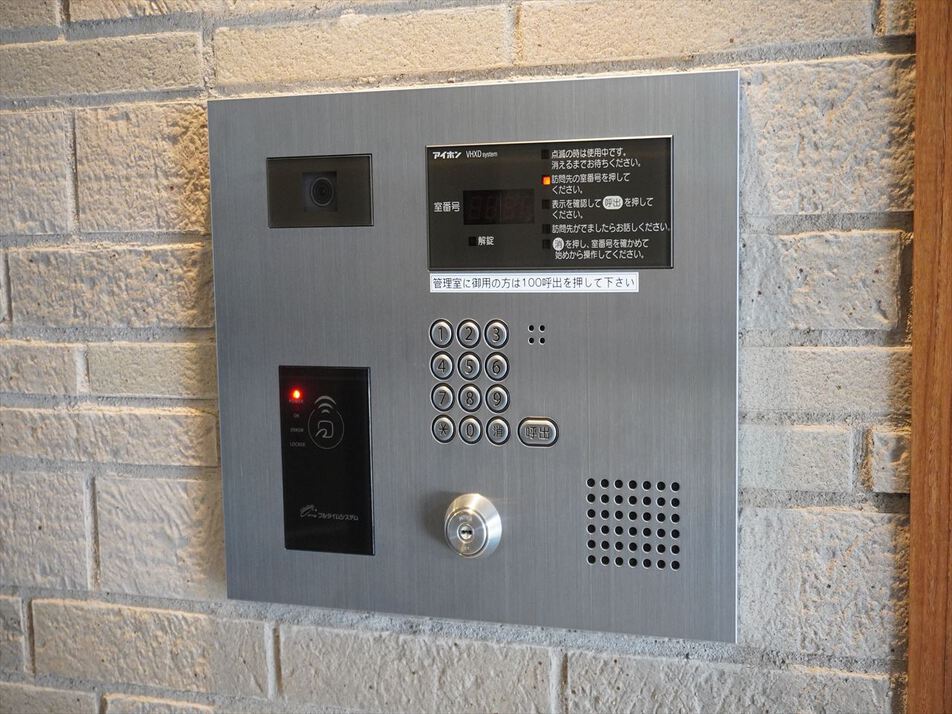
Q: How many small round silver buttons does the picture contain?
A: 12